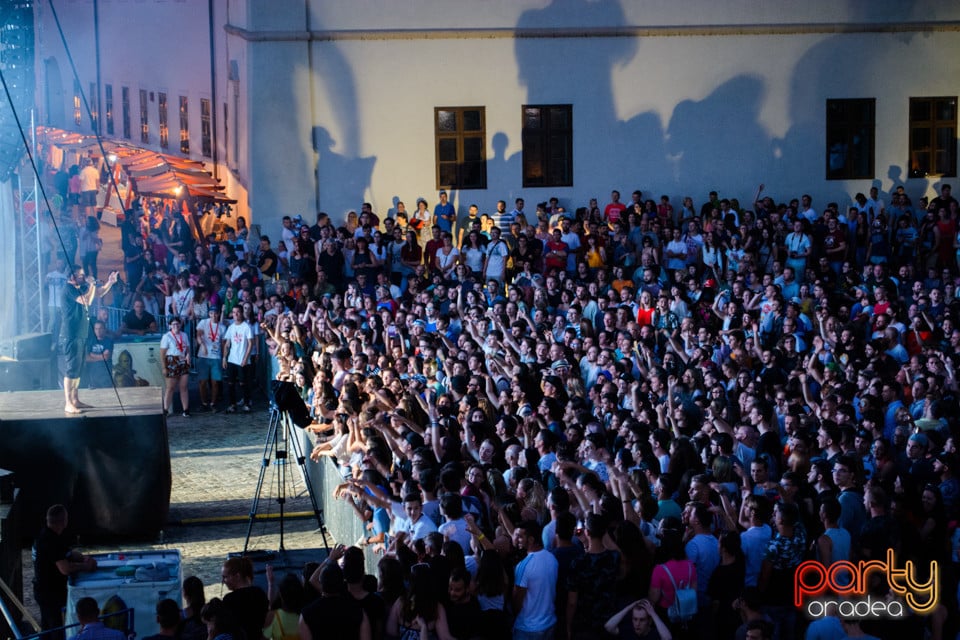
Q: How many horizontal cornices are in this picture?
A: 1